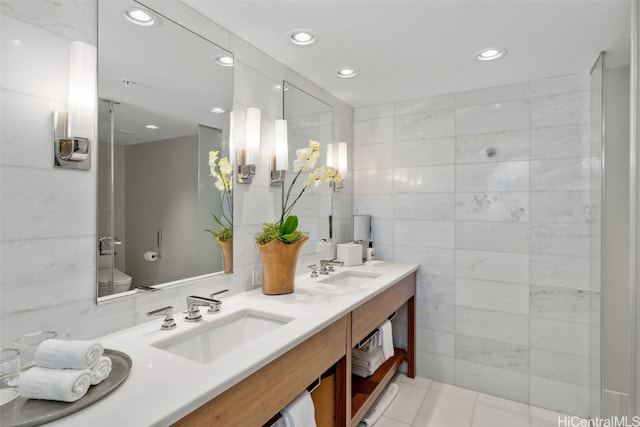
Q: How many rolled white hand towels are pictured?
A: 3